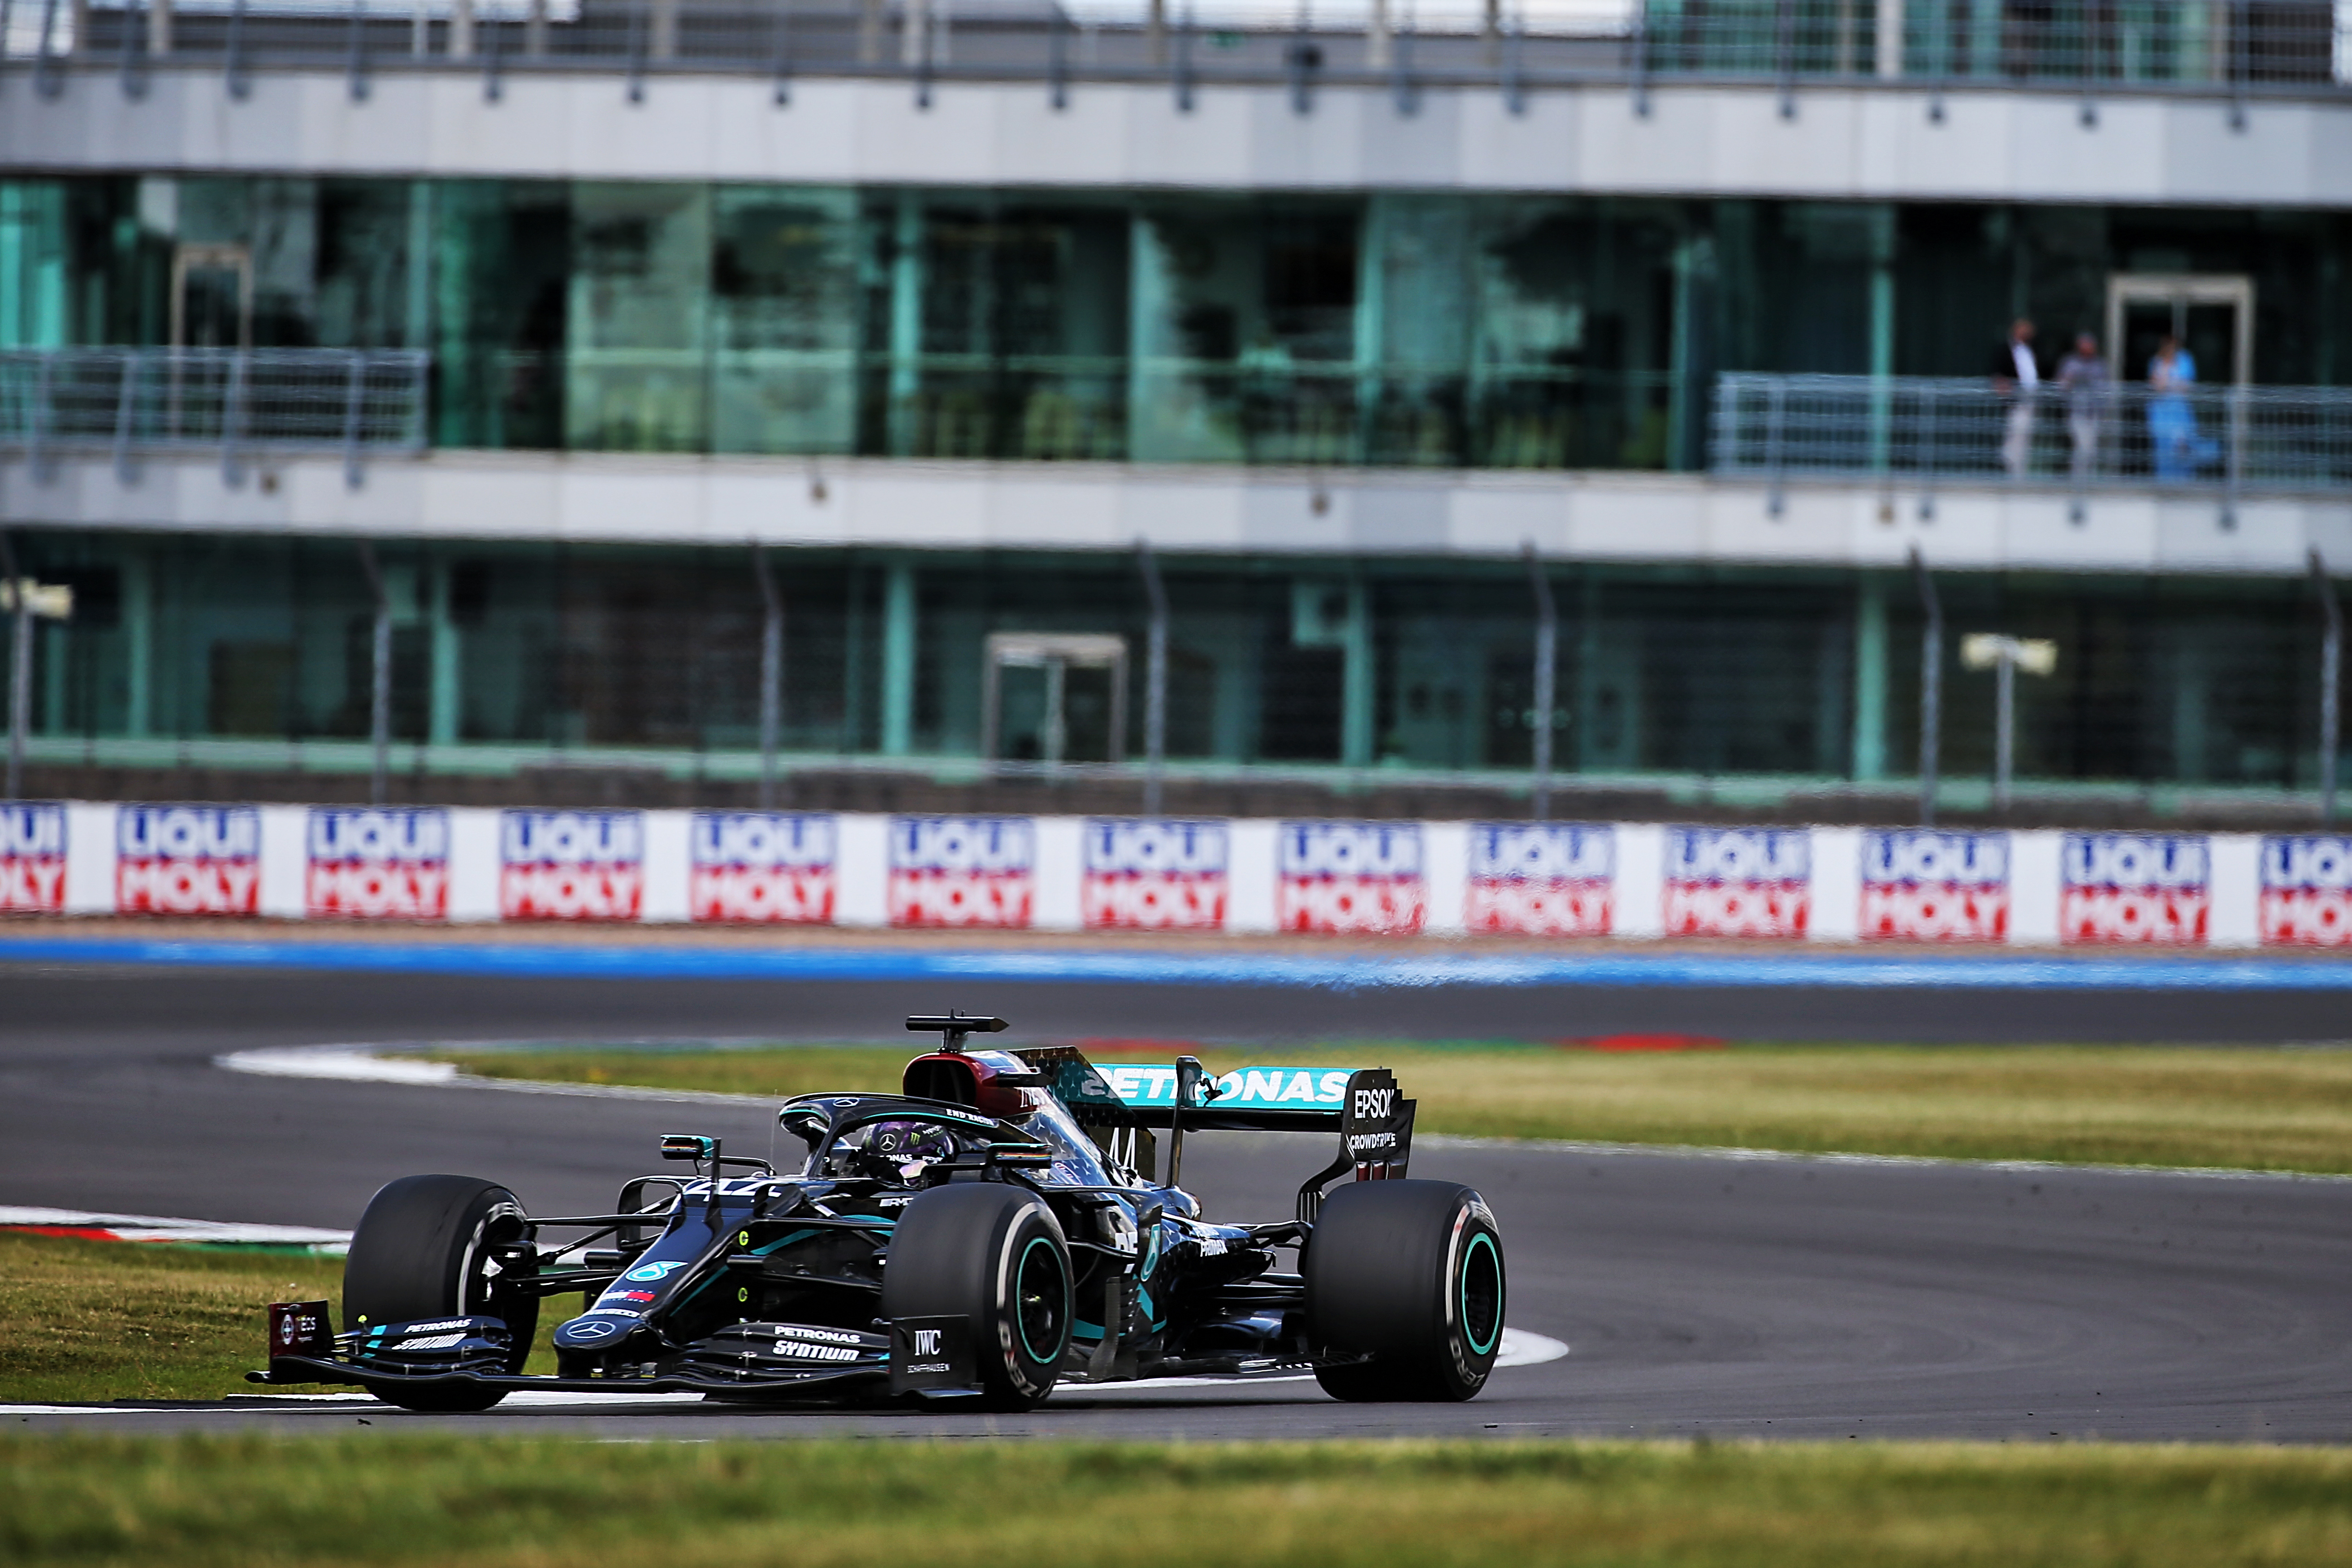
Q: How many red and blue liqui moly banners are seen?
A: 13